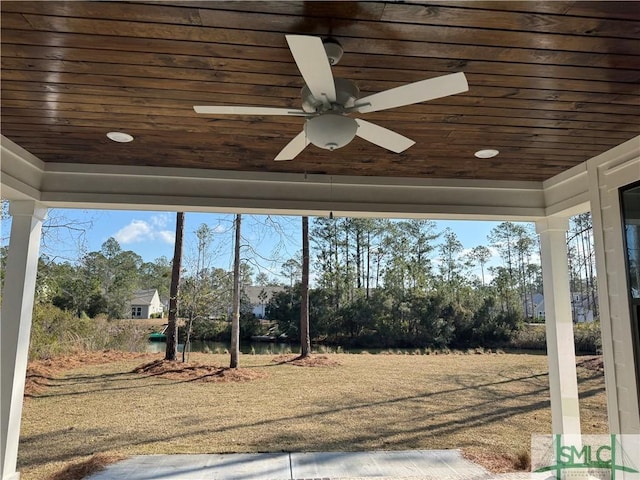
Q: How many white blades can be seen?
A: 5